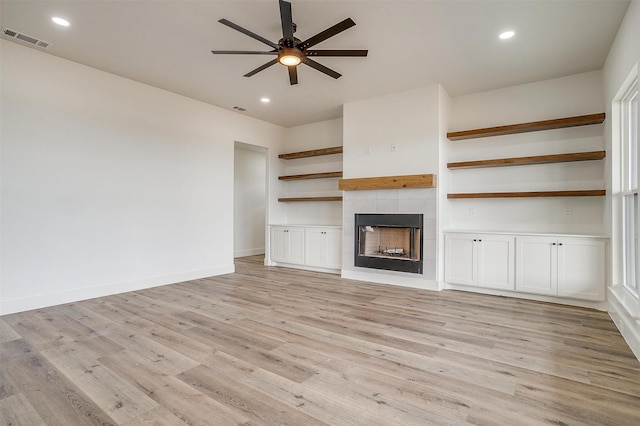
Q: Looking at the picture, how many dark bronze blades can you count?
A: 8